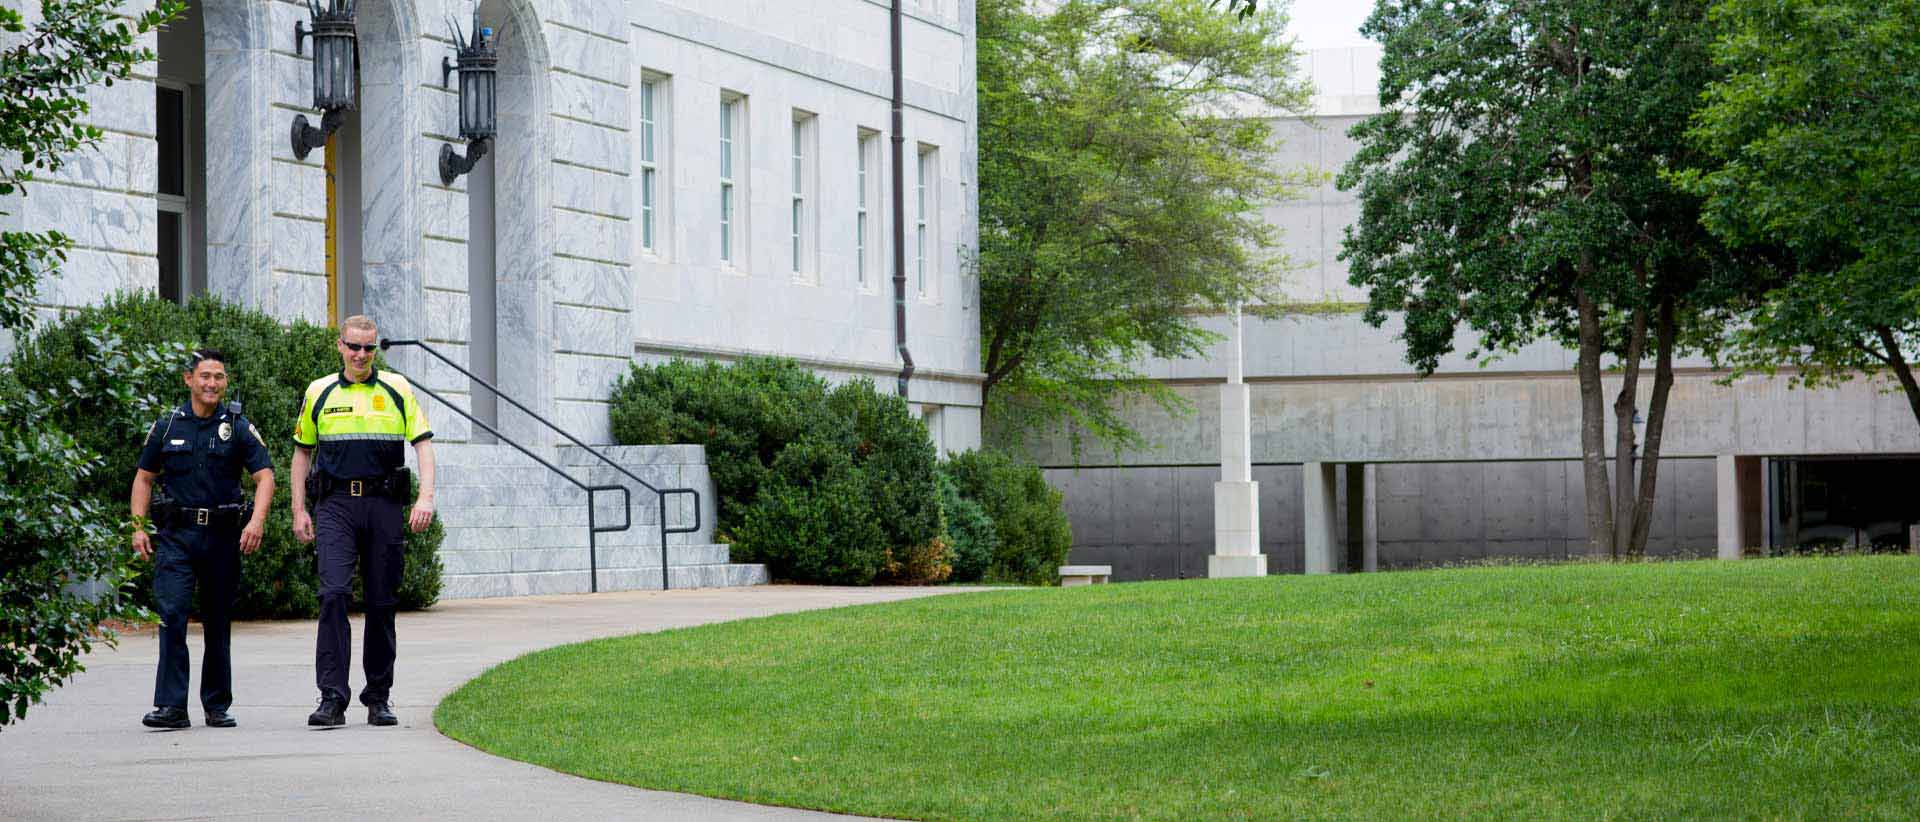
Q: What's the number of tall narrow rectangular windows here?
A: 5